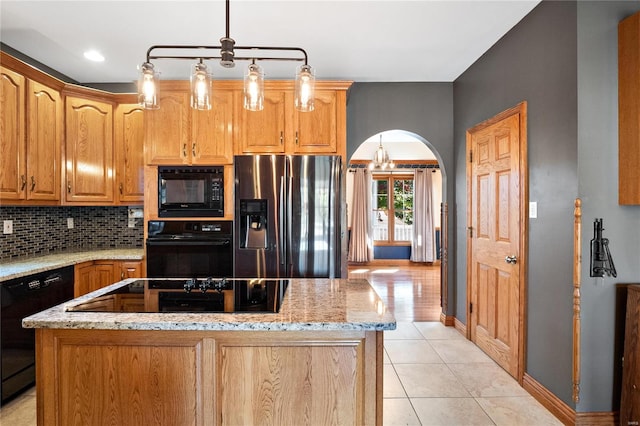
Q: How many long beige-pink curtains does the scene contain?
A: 2